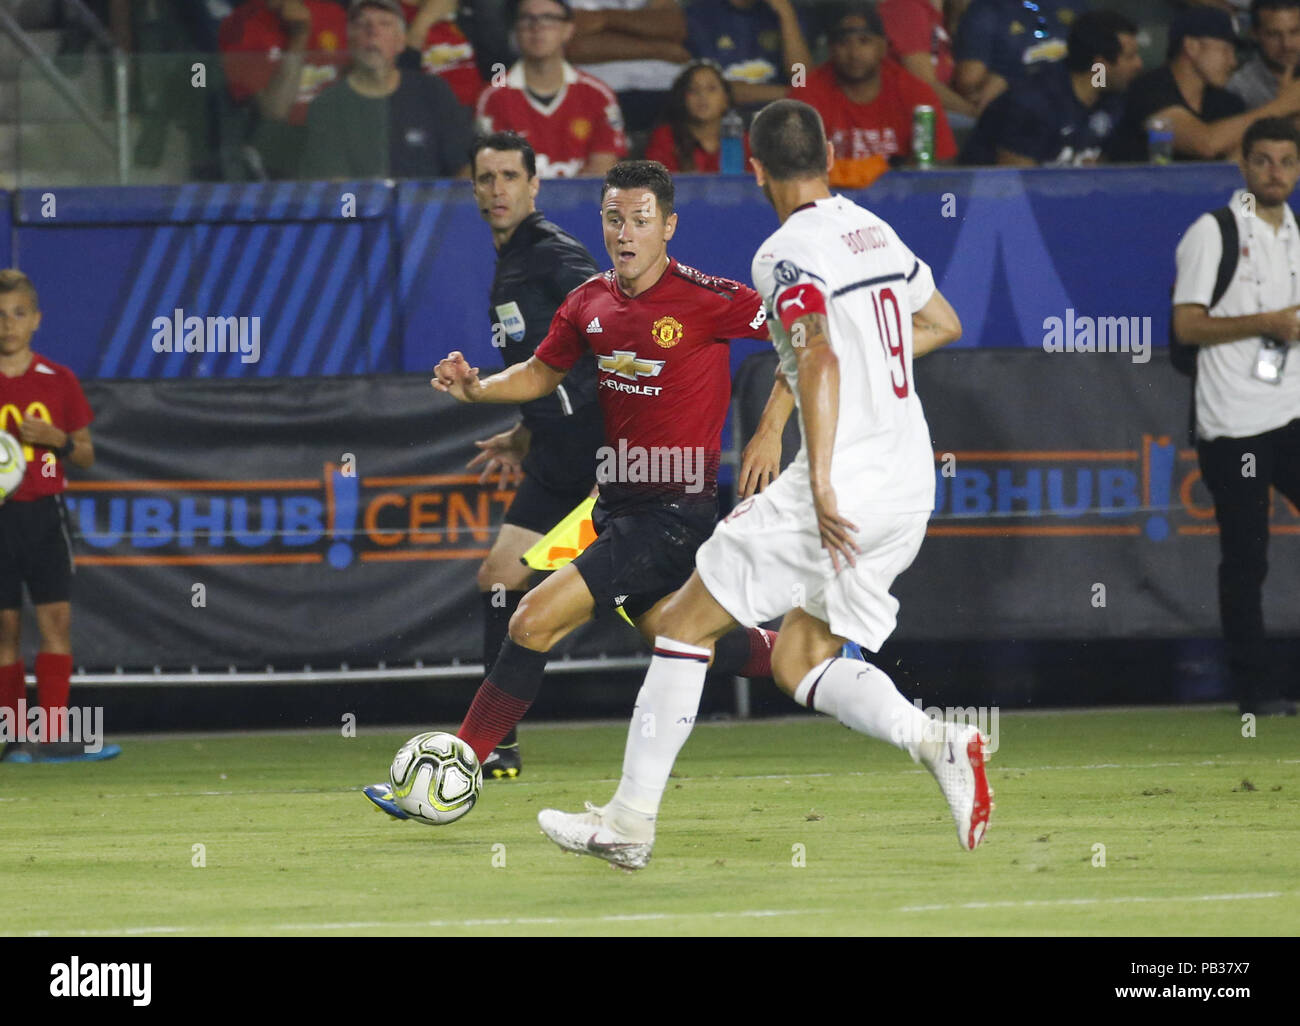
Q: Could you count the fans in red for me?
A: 6